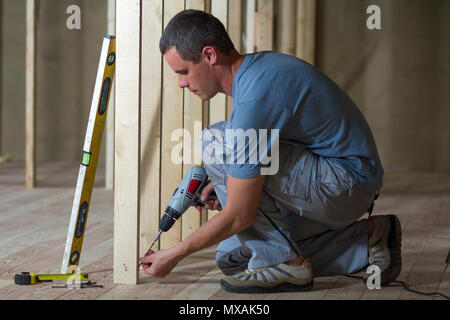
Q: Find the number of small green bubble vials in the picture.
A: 3